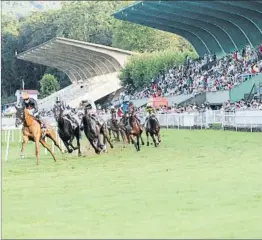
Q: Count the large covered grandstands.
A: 2